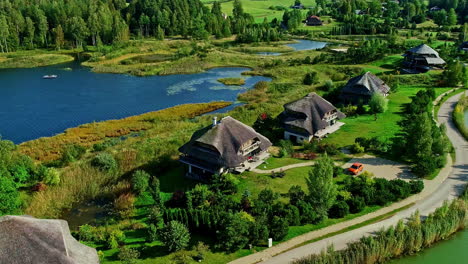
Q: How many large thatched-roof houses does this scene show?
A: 5